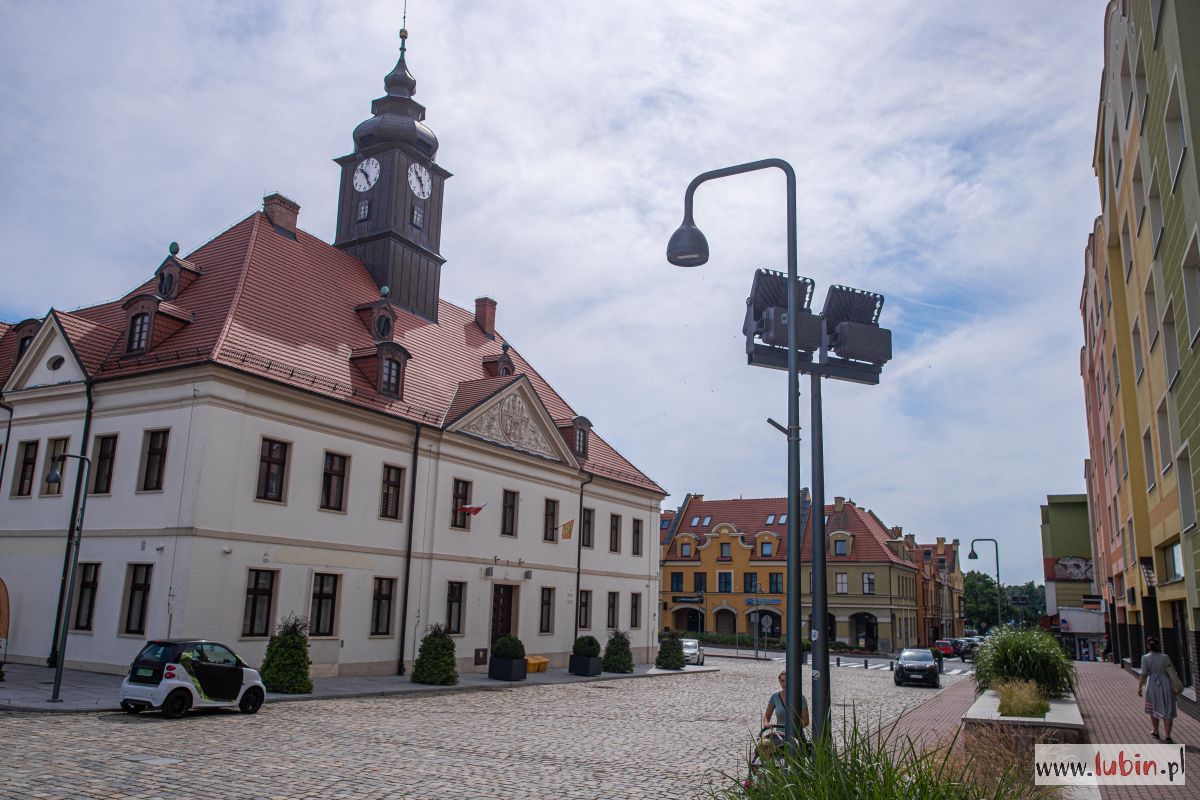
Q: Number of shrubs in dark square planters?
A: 2